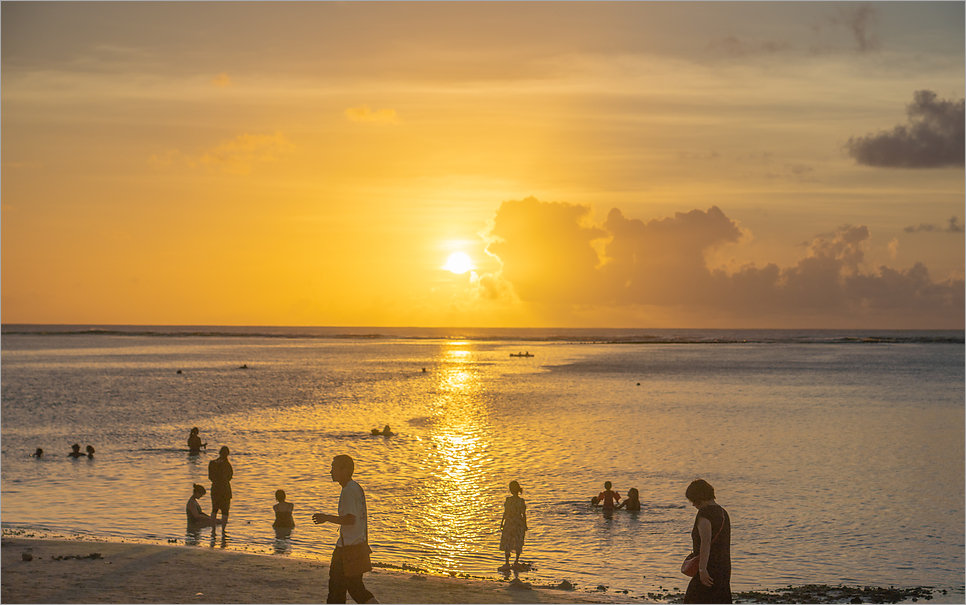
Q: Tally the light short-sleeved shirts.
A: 1